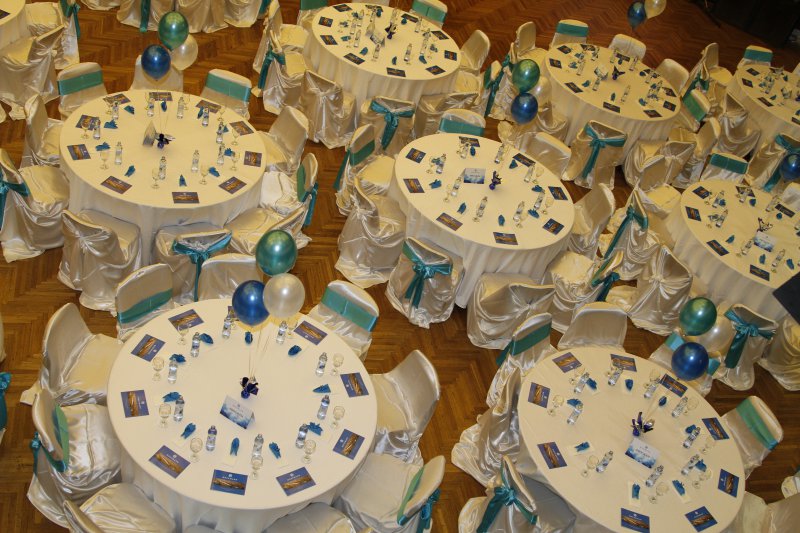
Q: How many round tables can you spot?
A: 9